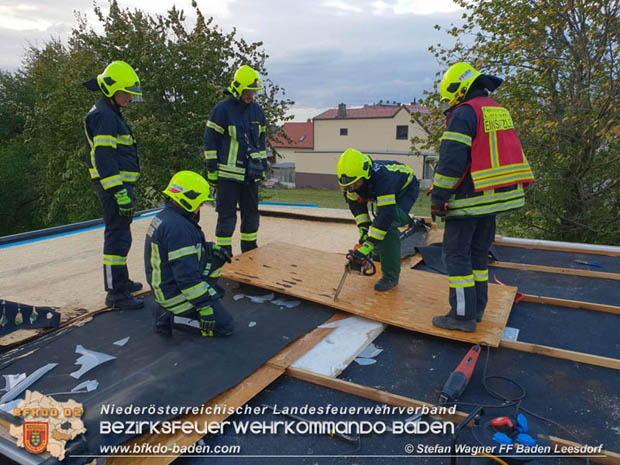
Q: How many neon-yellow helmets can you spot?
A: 5